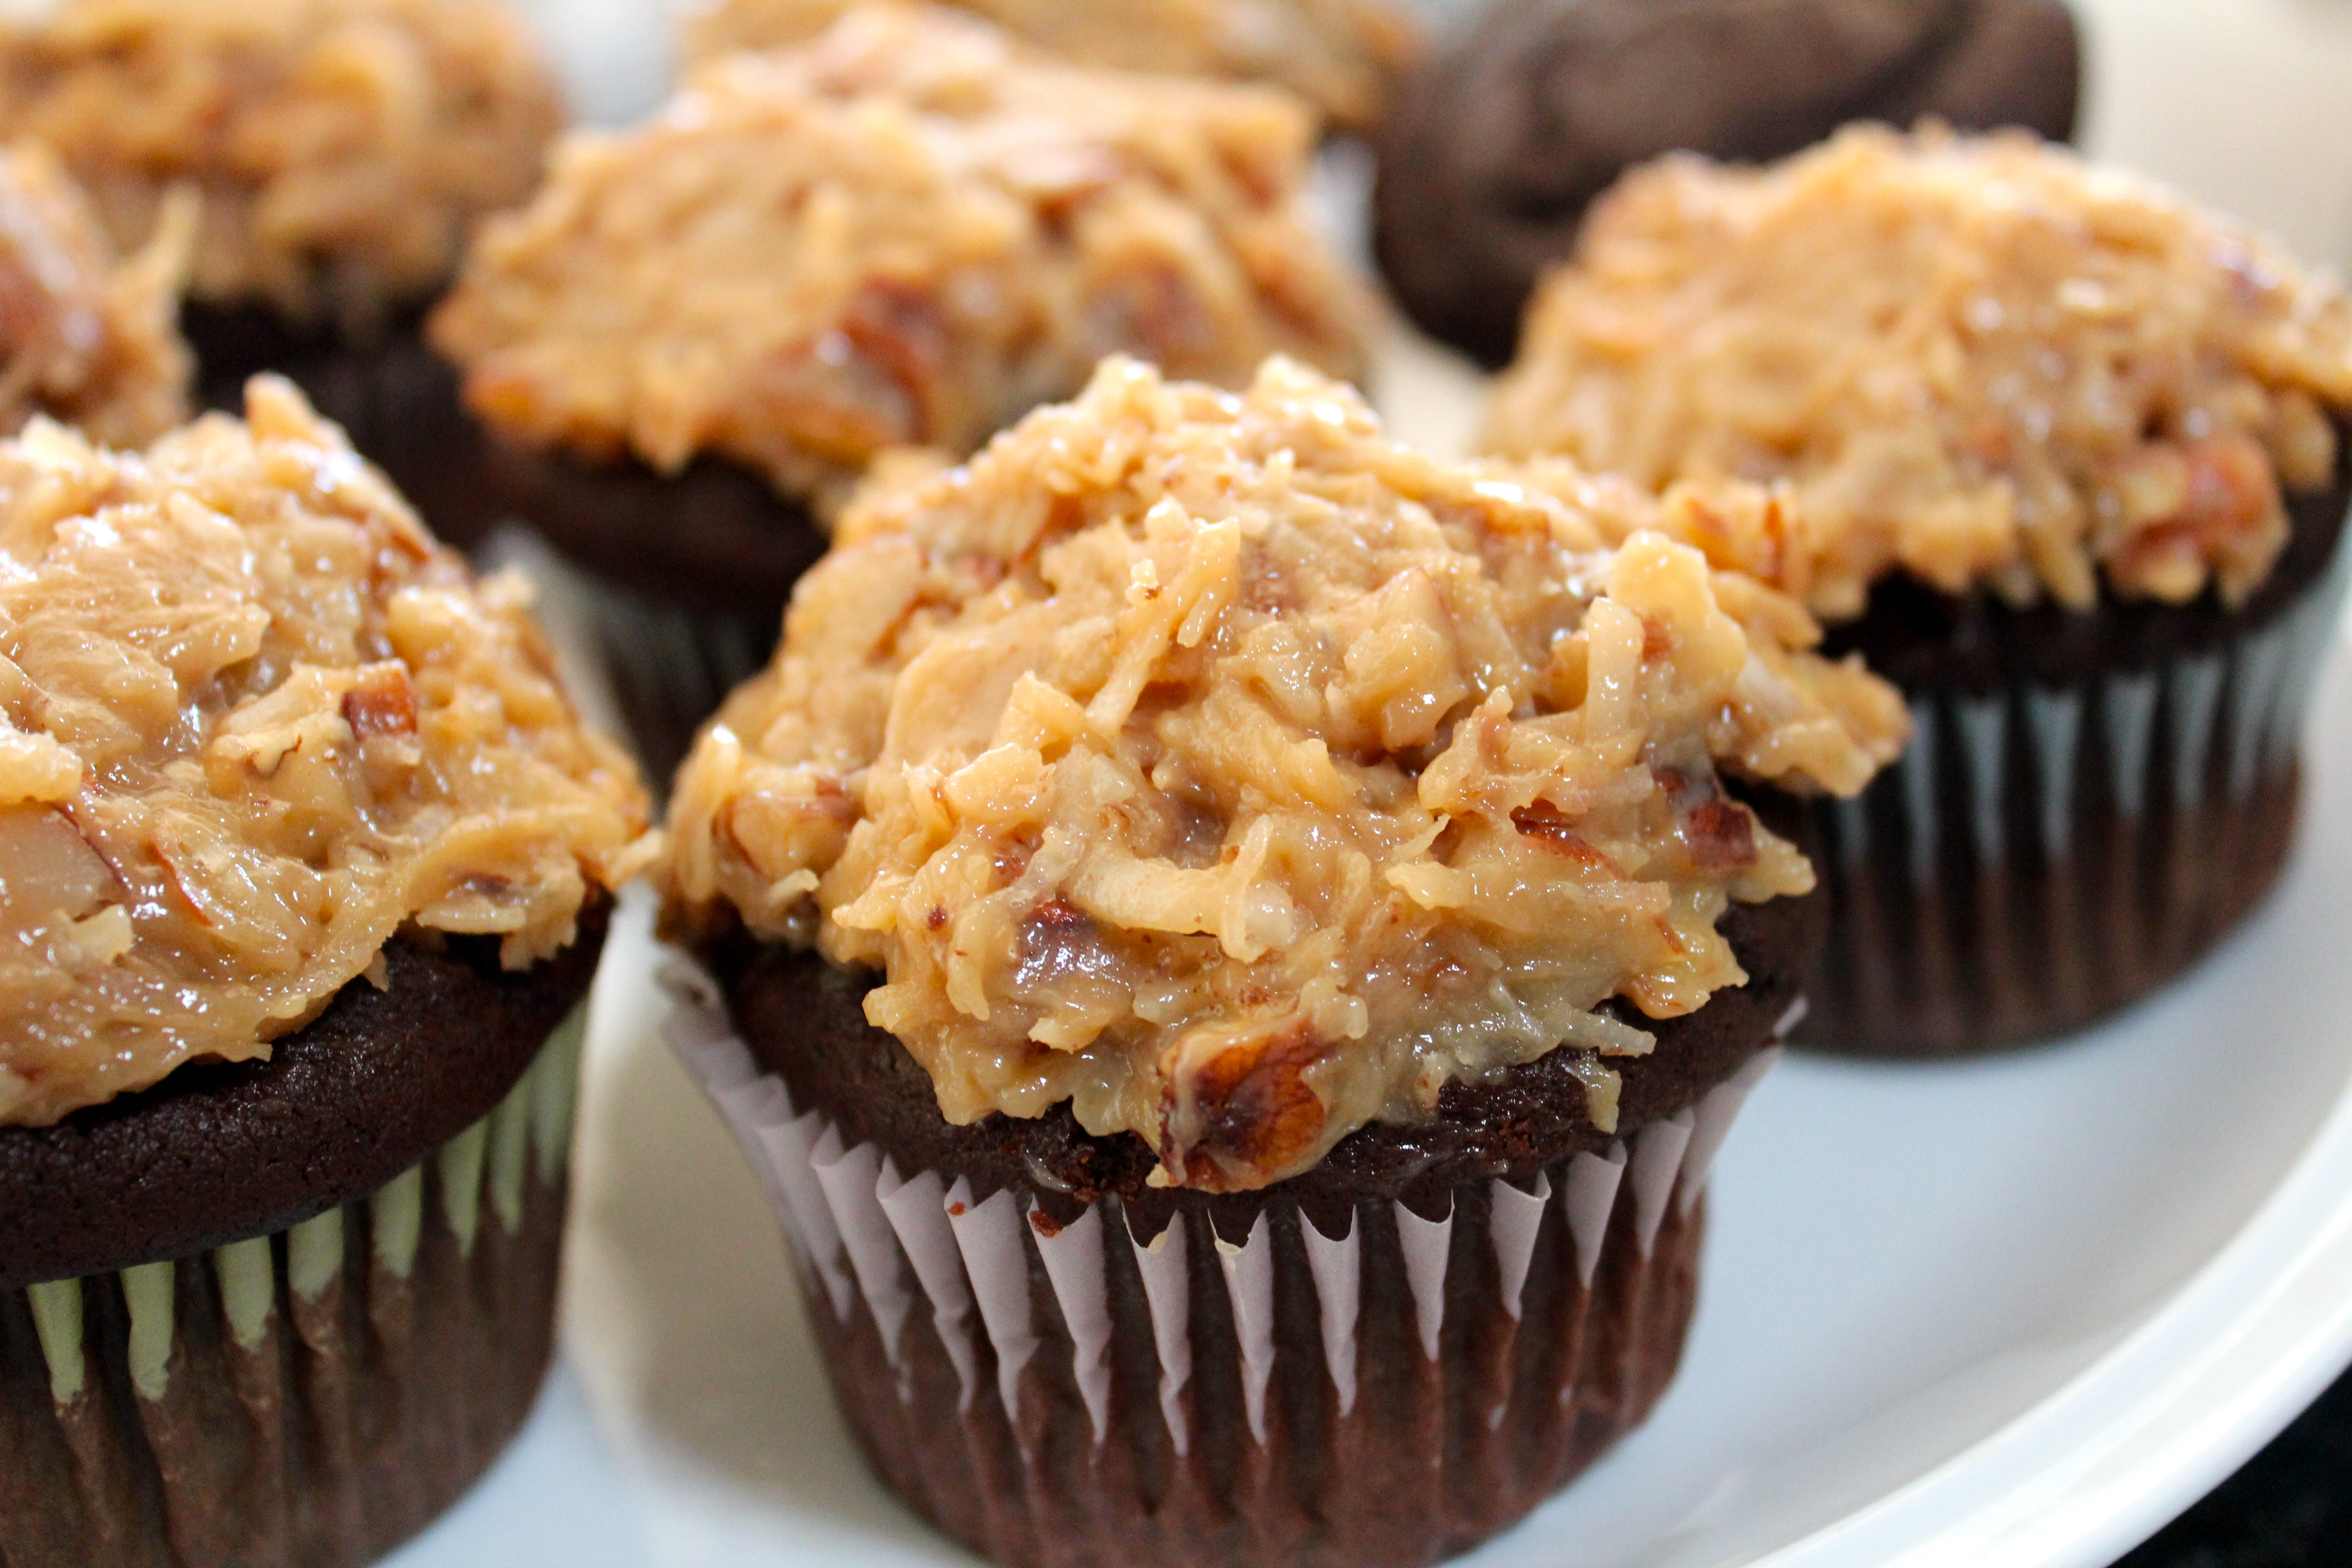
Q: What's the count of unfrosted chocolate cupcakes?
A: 1